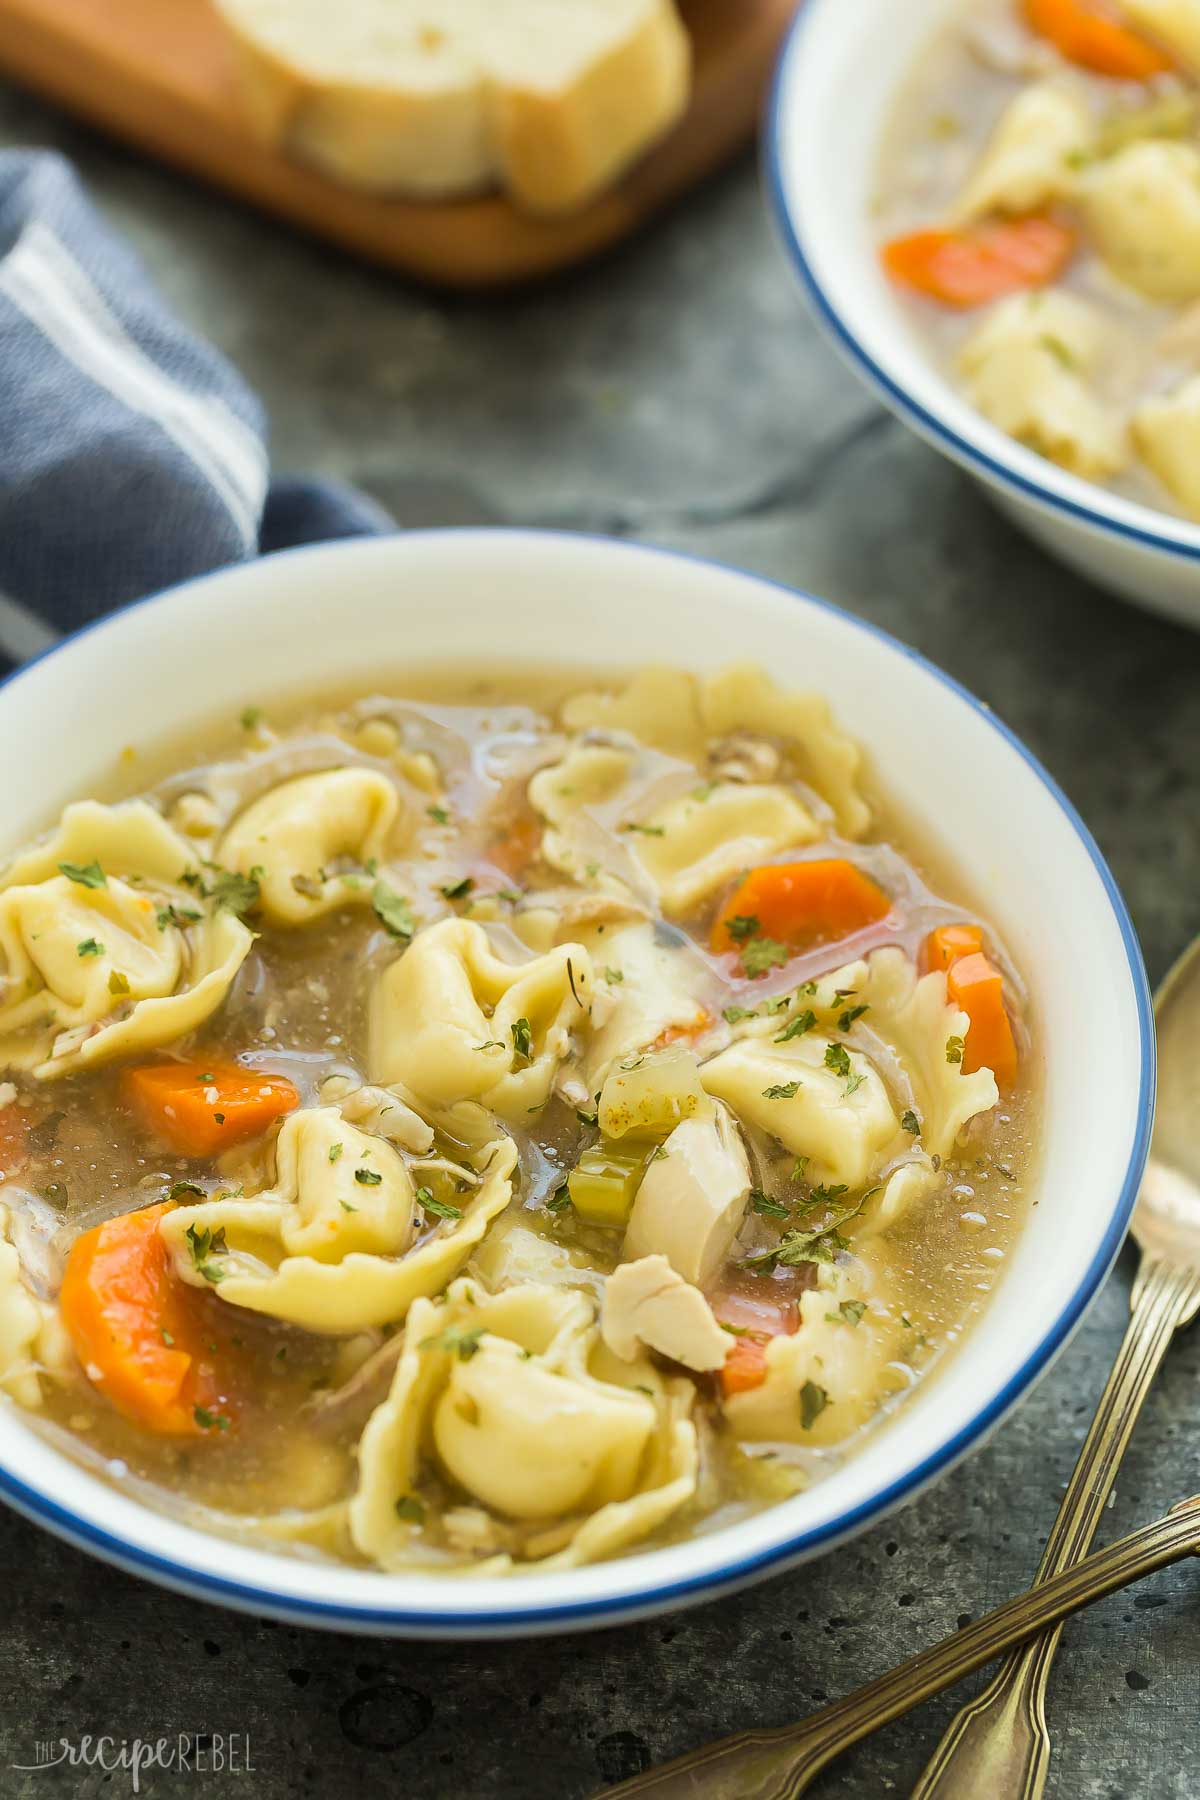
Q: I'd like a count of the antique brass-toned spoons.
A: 2